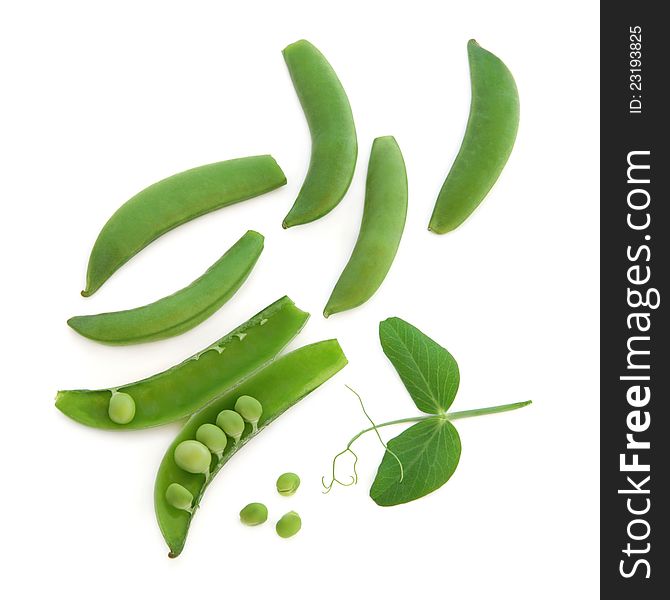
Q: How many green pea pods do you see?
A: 7